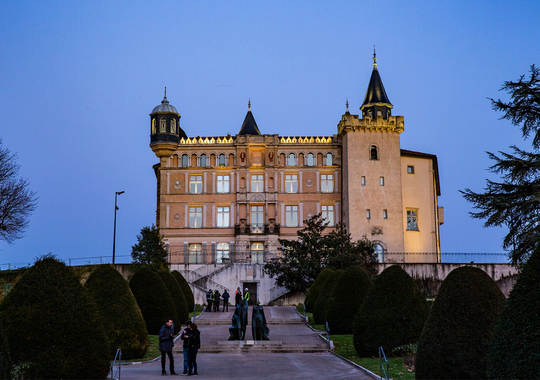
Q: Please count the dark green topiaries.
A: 11